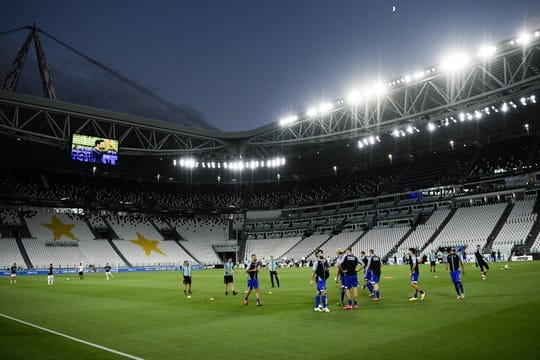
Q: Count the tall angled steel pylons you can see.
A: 2